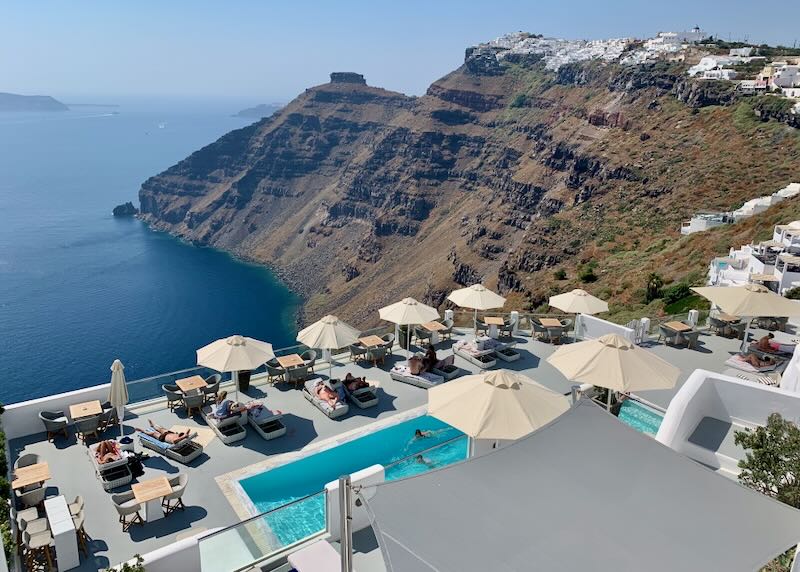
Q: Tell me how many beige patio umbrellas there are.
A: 9